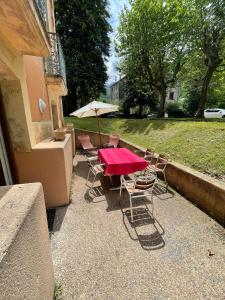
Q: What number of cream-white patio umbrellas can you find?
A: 1